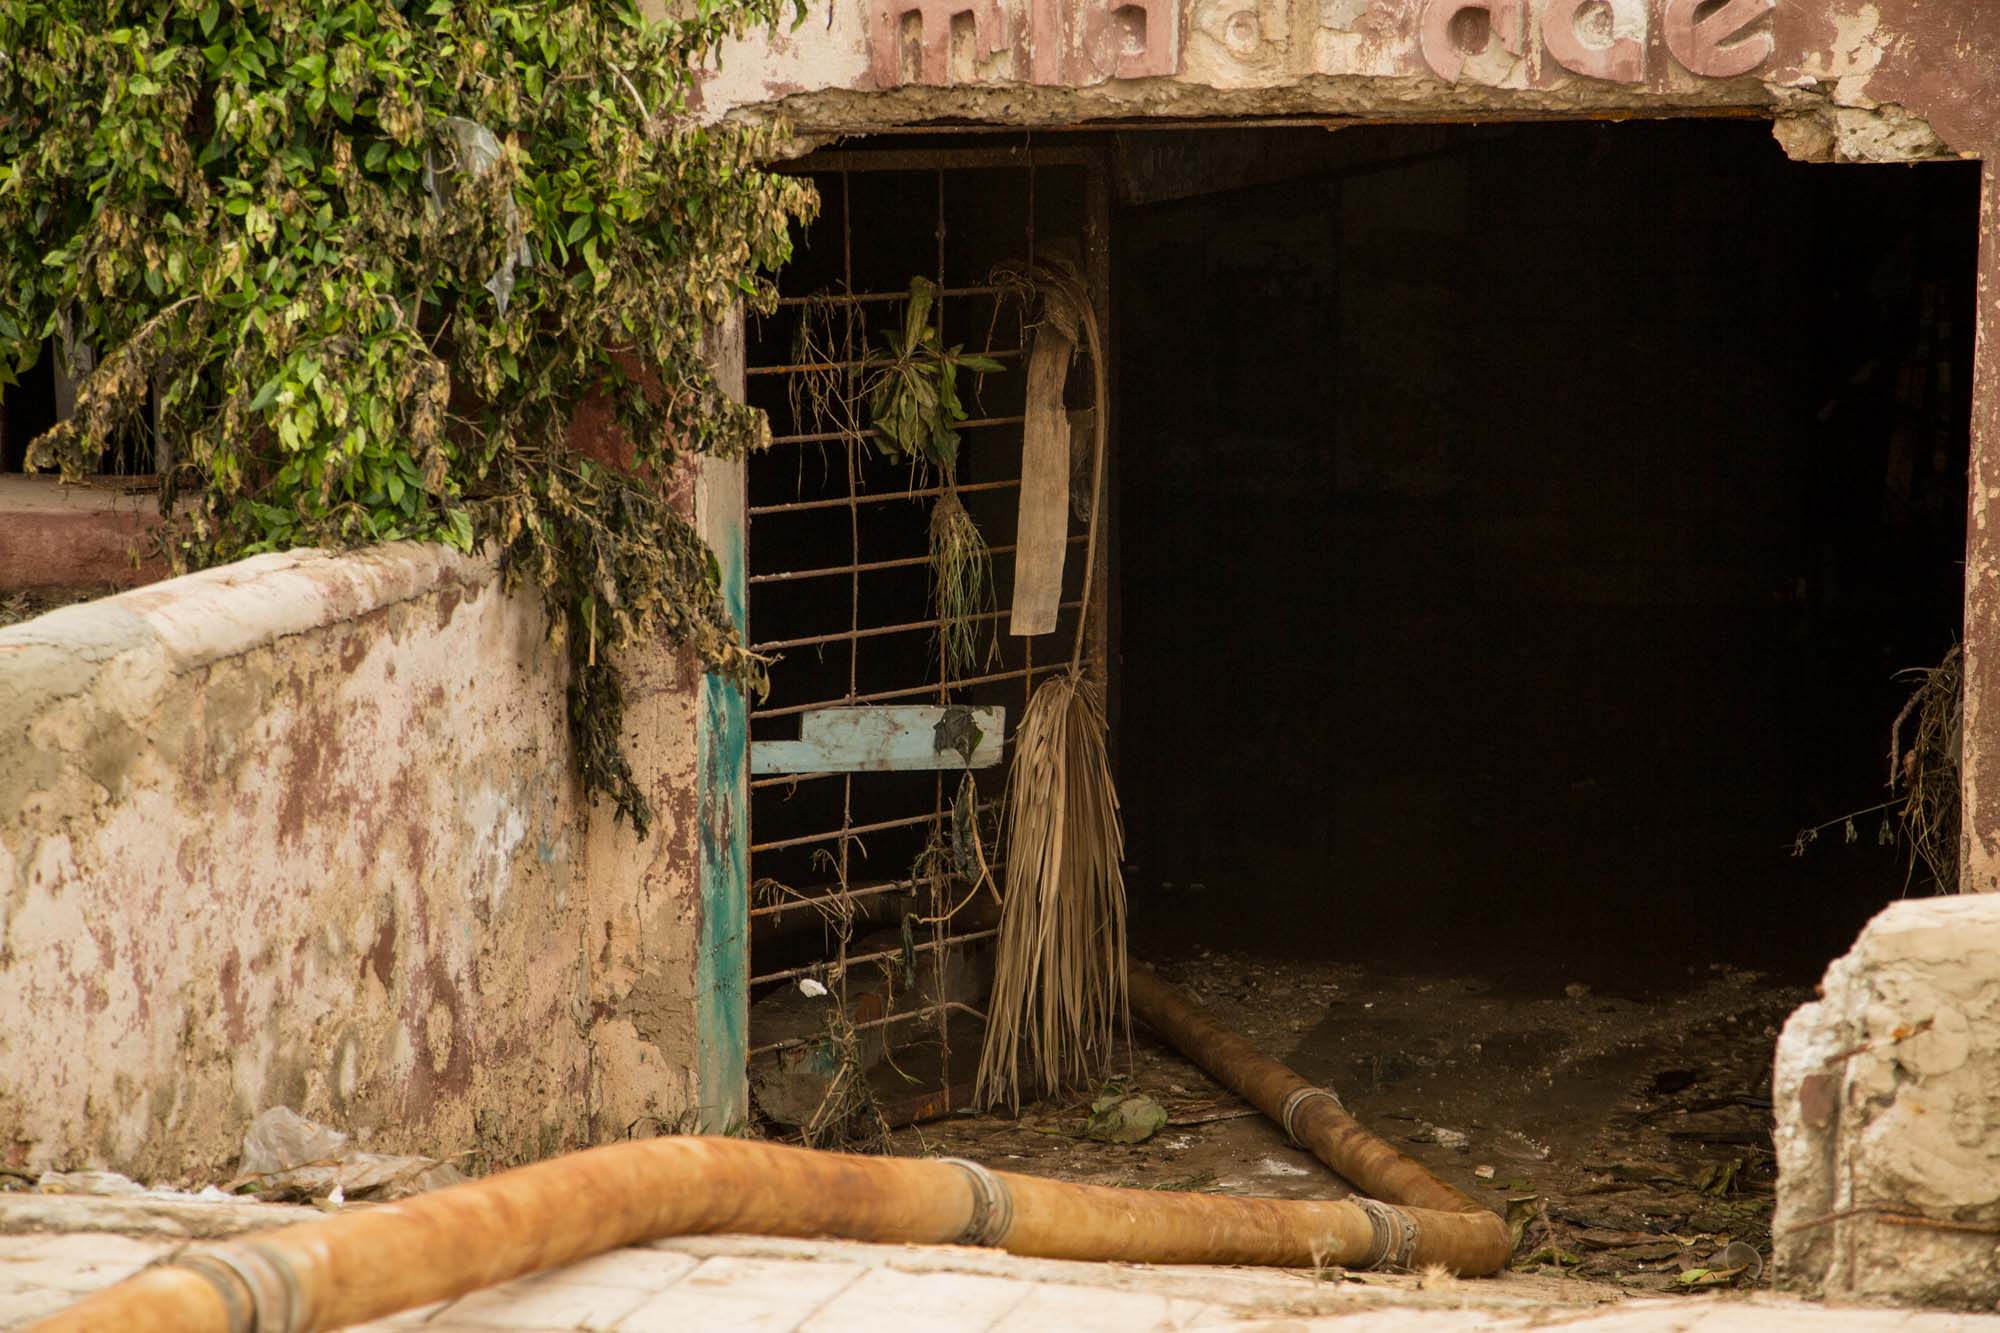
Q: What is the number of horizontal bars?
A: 12